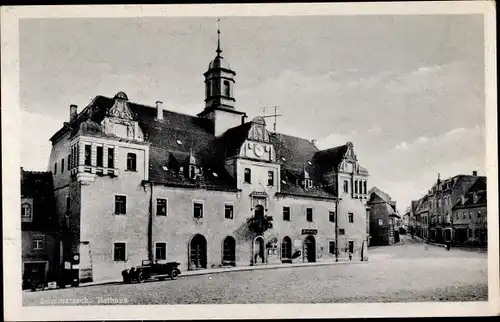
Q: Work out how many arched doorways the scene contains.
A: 5